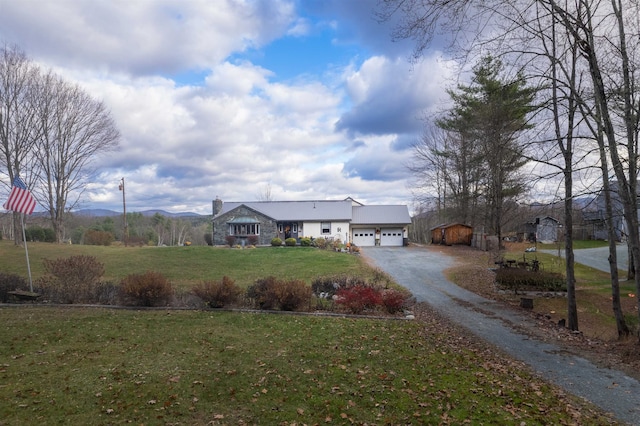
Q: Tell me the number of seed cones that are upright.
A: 0